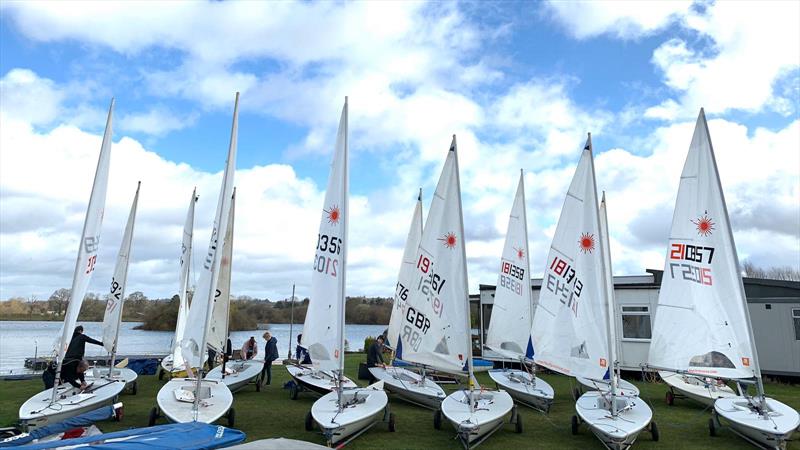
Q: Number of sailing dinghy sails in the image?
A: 12